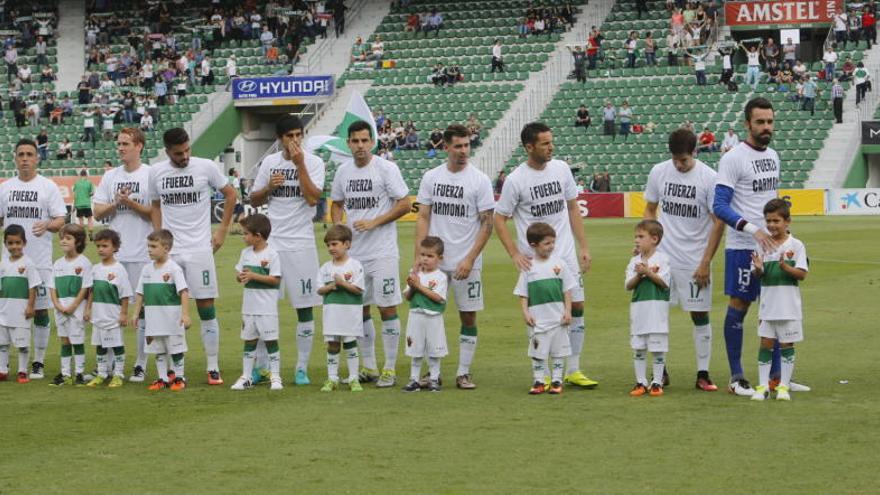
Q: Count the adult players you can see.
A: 9